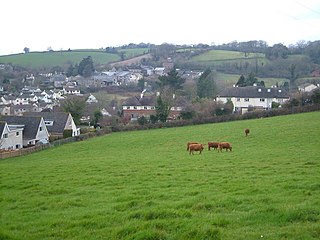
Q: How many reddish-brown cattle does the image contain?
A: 5